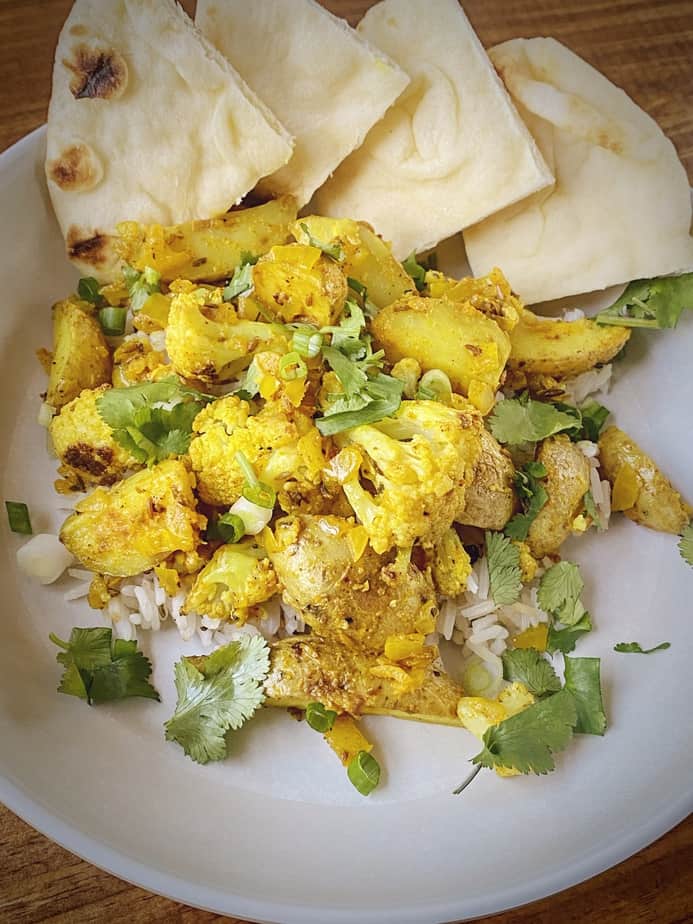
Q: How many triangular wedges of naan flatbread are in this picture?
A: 4